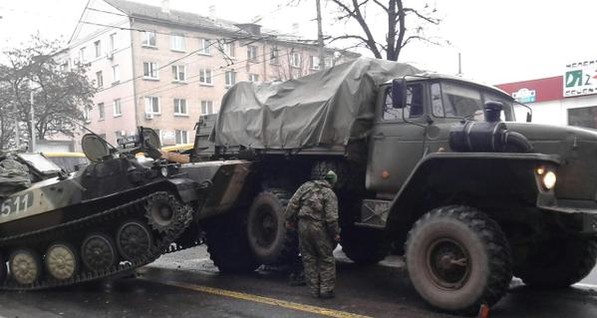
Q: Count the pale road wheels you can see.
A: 2